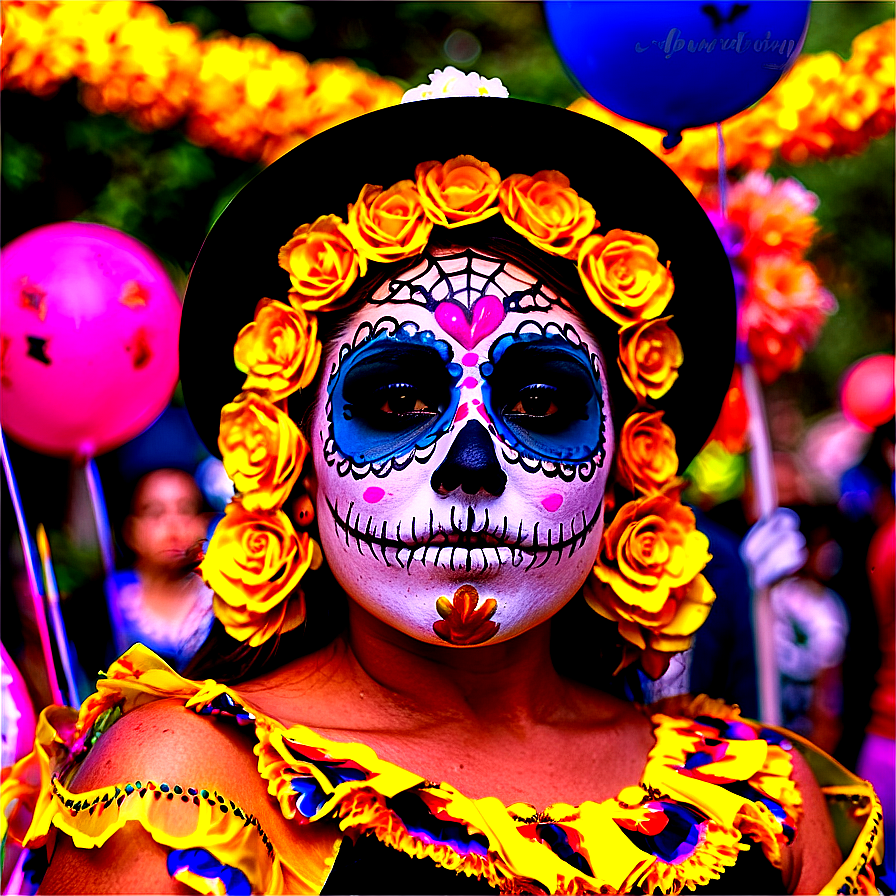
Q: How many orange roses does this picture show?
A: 11